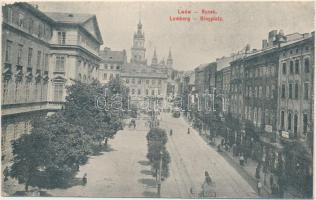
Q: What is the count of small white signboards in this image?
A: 2